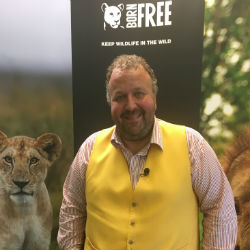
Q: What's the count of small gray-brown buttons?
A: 3